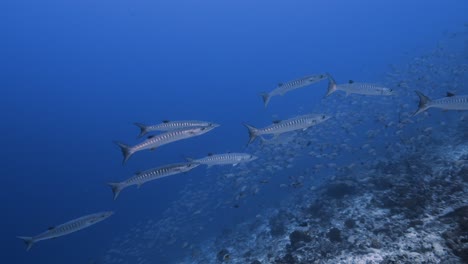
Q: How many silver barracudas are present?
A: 9